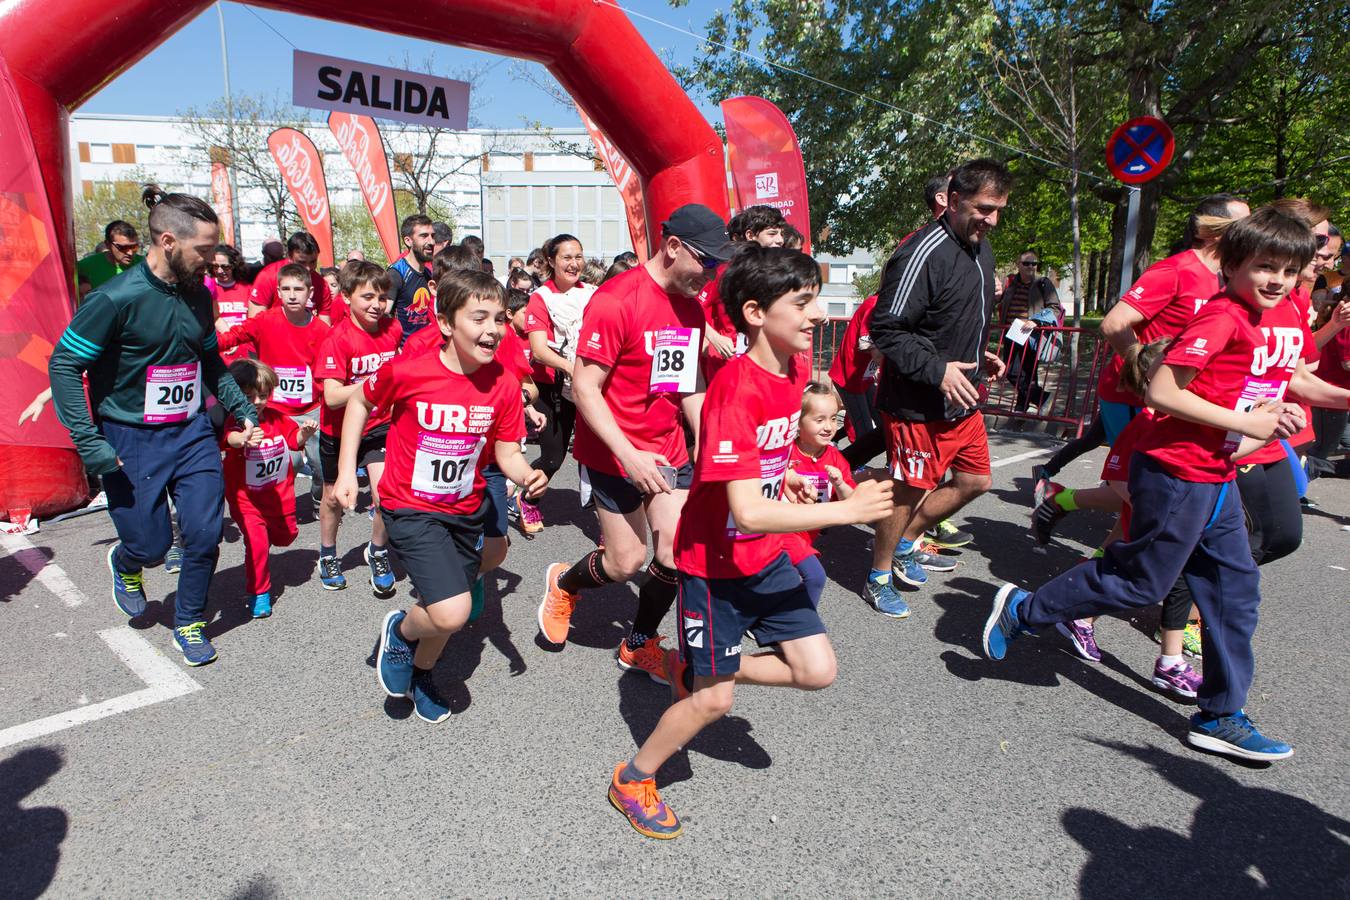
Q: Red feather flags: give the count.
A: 6